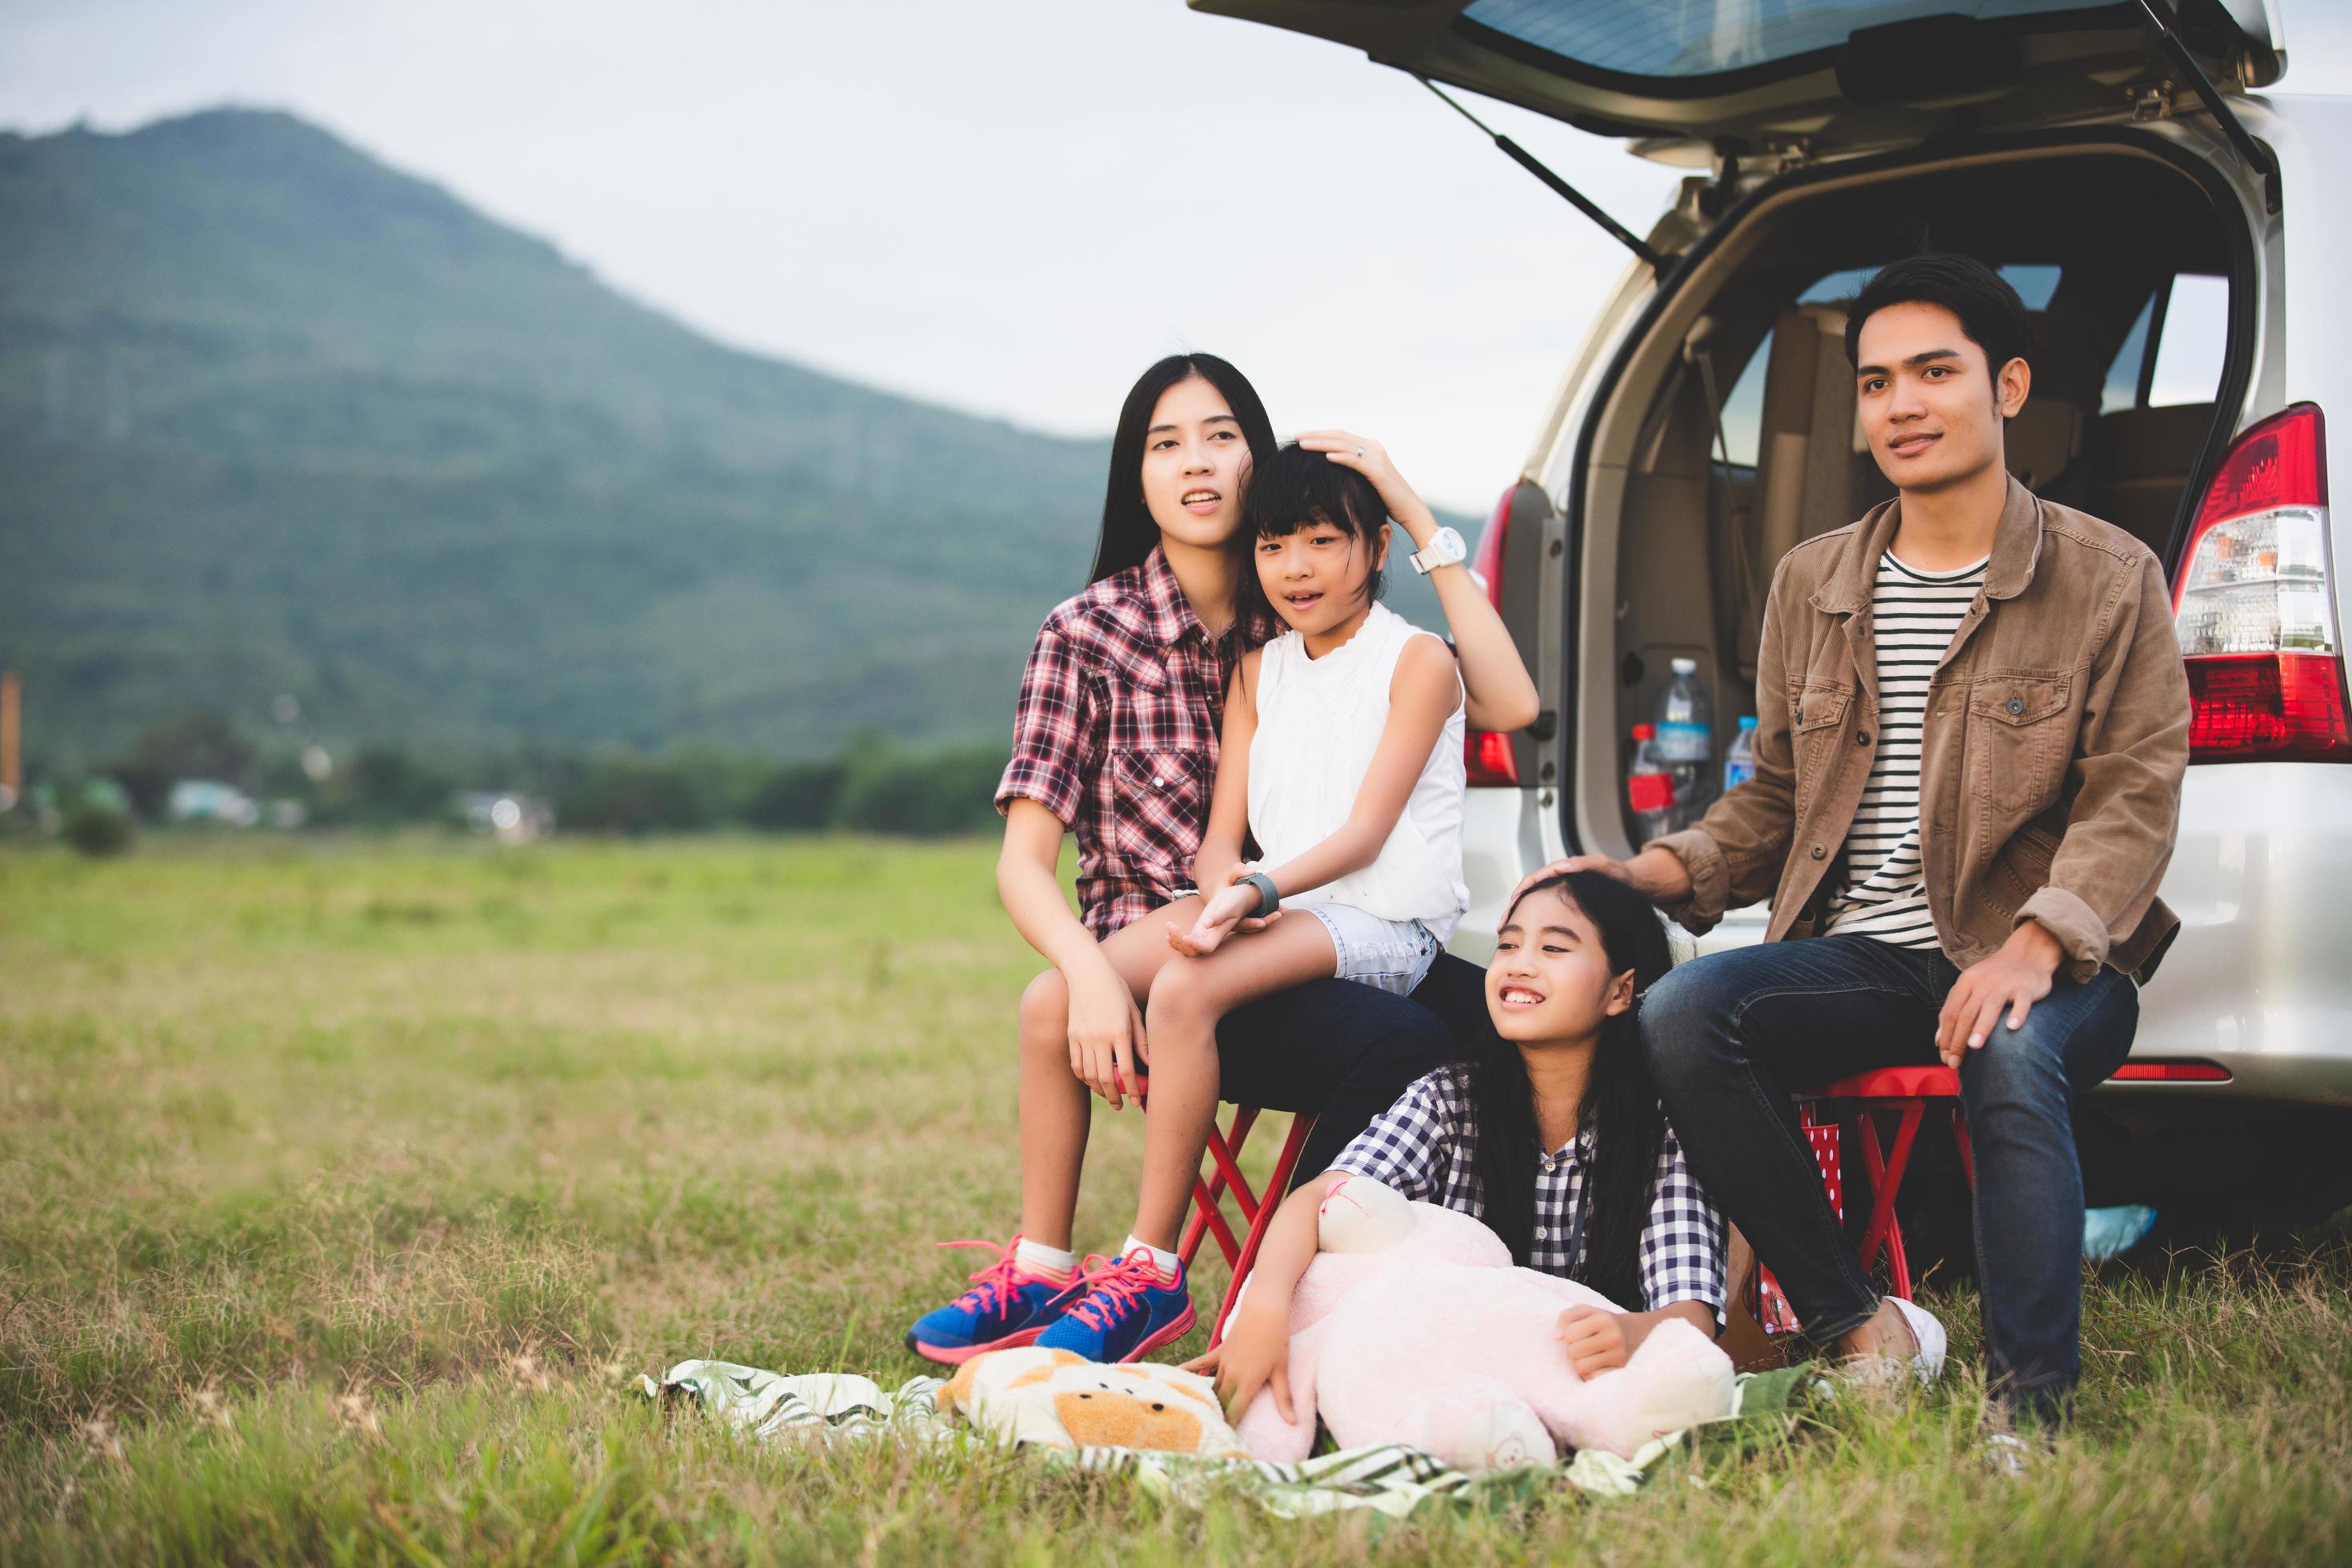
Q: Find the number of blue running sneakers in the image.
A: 2